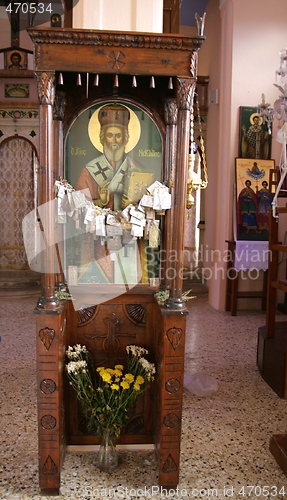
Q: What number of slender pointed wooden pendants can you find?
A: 7